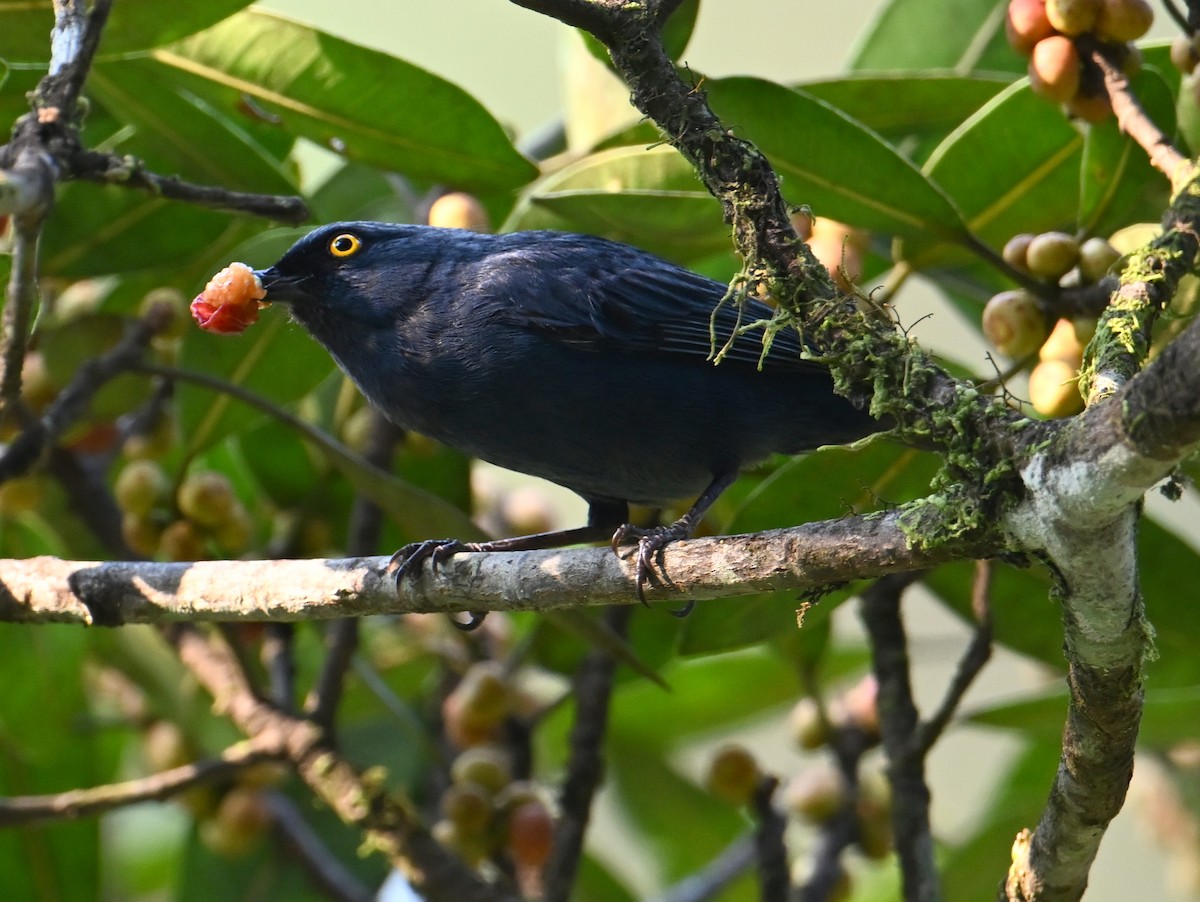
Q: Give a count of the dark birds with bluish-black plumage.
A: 1